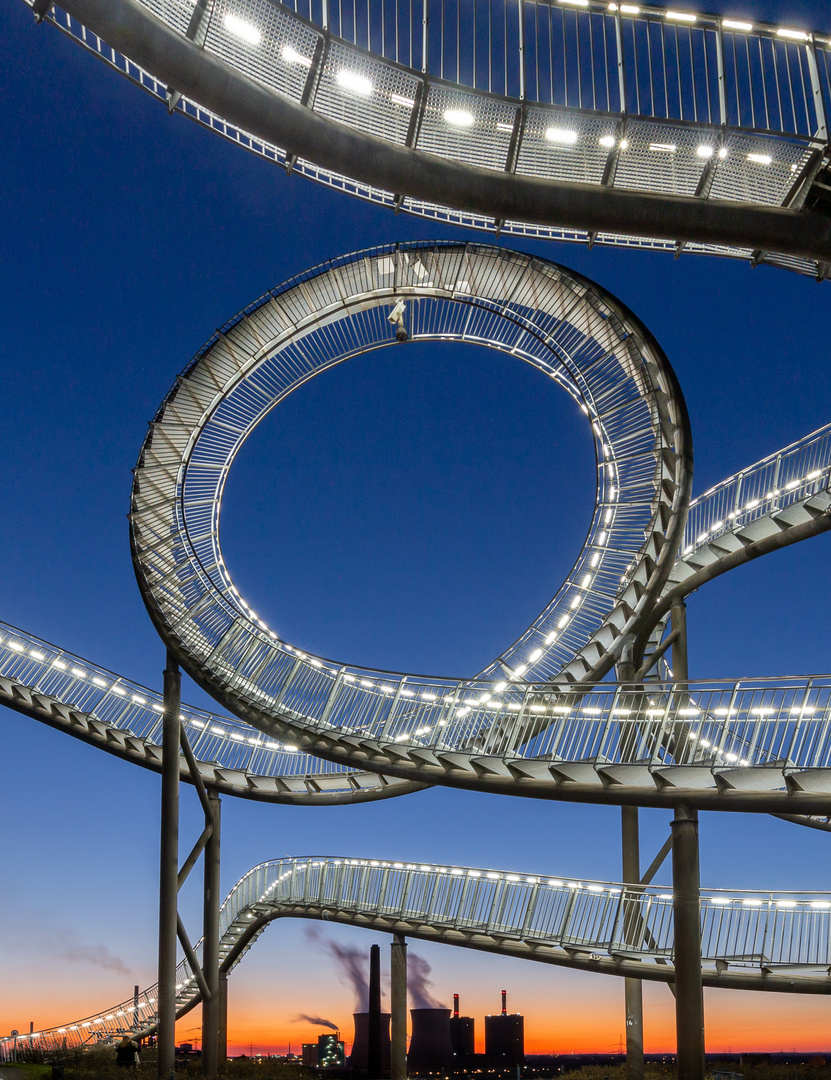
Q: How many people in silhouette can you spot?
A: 1